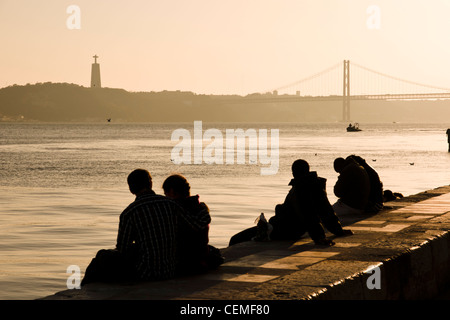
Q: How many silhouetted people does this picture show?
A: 5